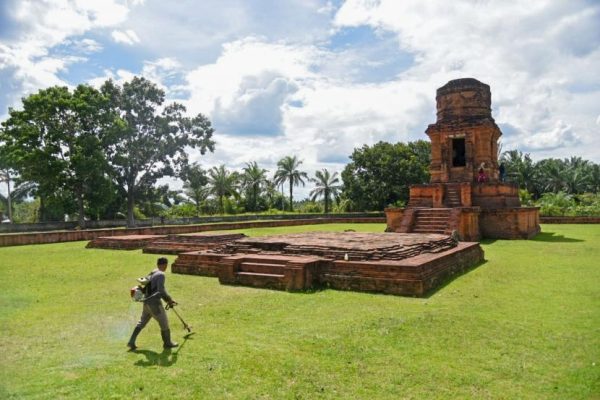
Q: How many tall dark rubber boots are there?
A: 2